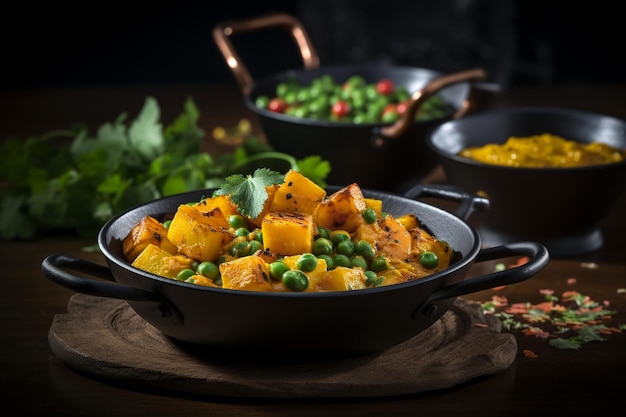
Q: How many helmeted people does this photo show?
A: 0